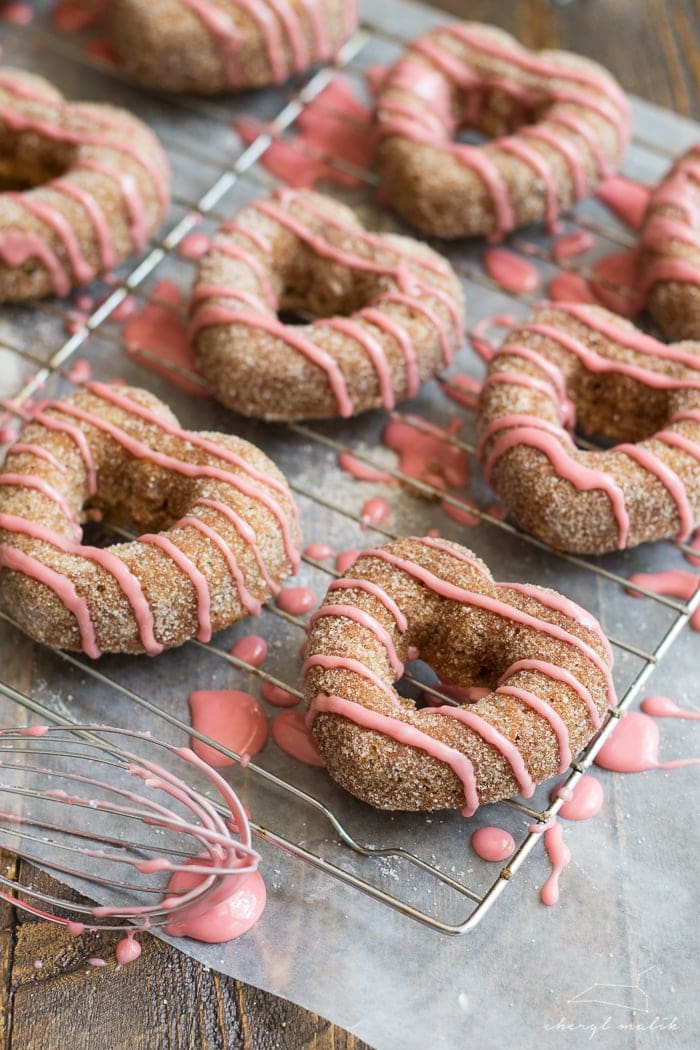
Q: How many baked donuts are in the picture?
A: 8